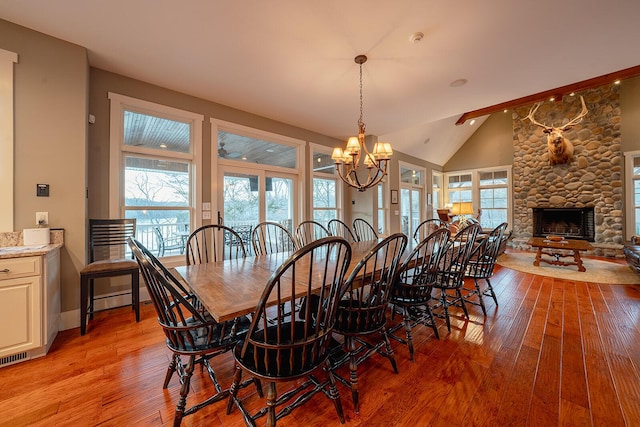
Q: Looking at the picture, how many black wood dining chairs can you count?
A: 12